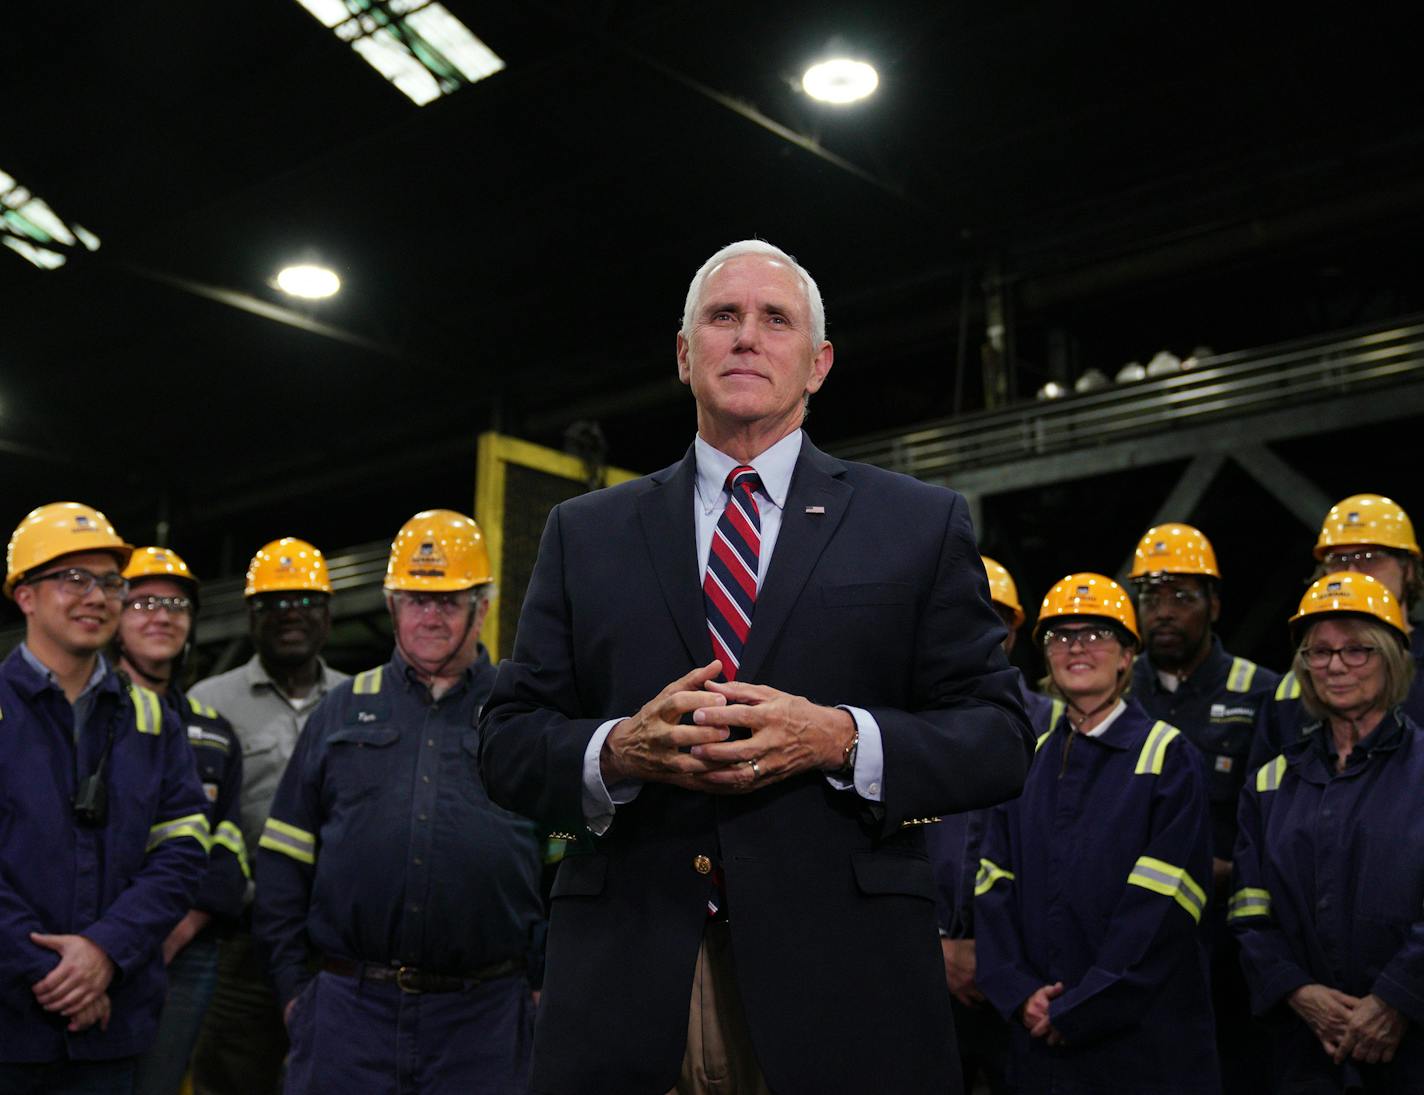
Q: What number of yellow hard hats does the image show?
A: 9